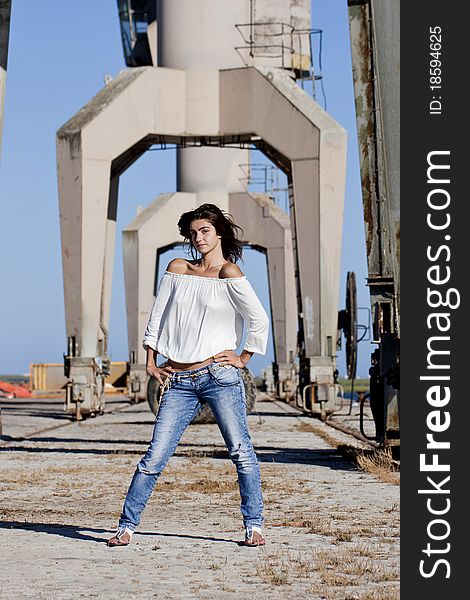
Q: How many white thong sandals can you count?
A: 2